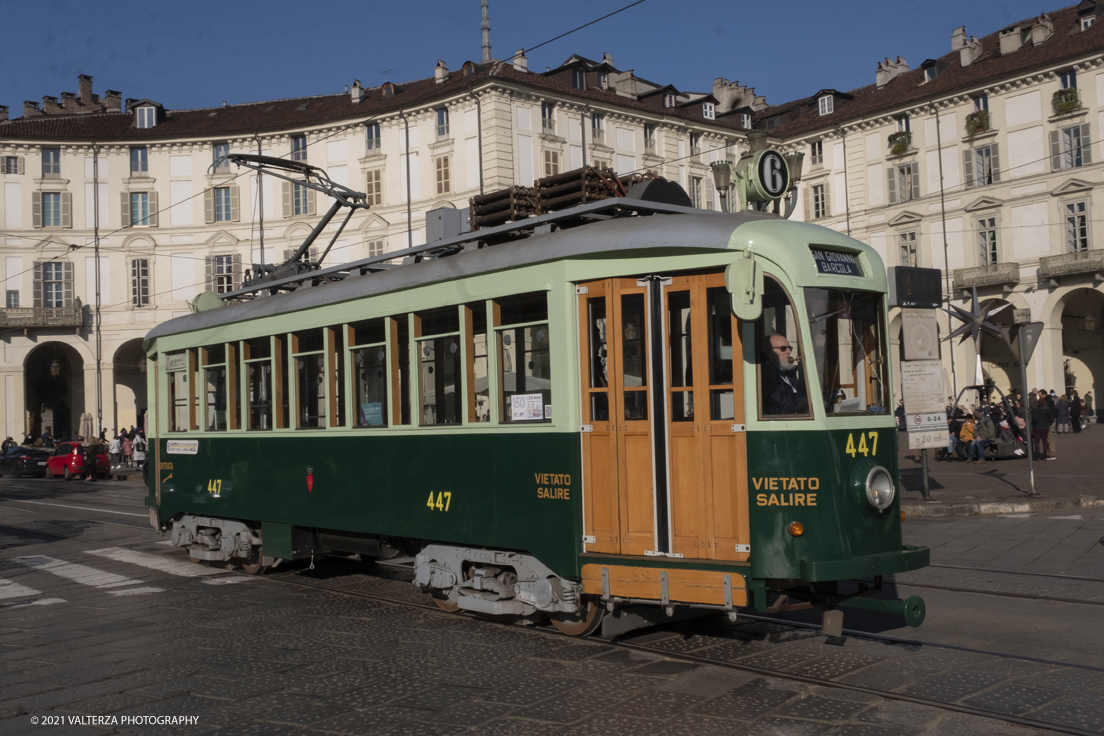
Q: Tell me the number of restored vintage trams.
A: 1